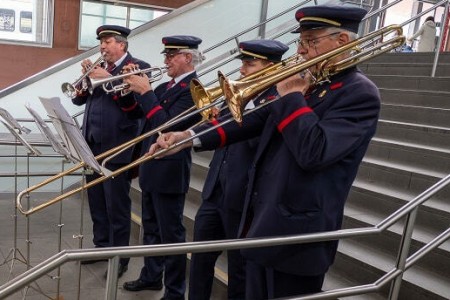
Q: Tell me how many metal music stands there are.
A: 4